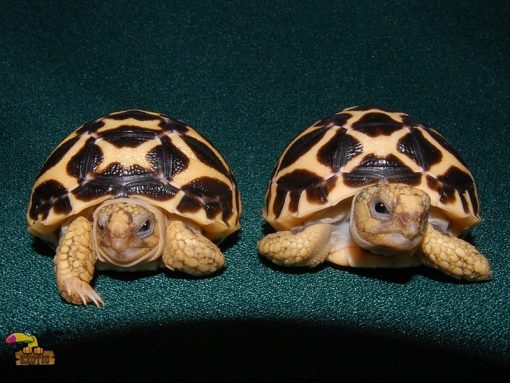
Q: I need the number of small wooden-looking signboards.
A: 1